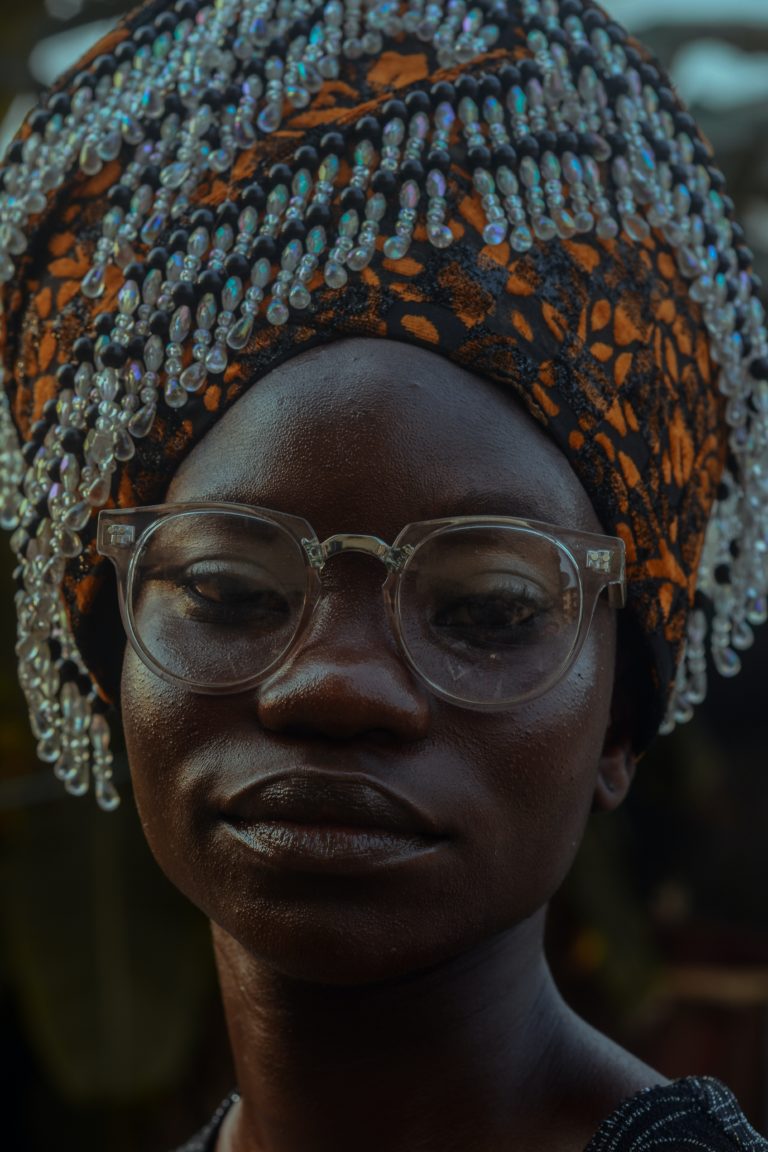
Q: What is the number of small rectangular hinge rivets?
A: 2